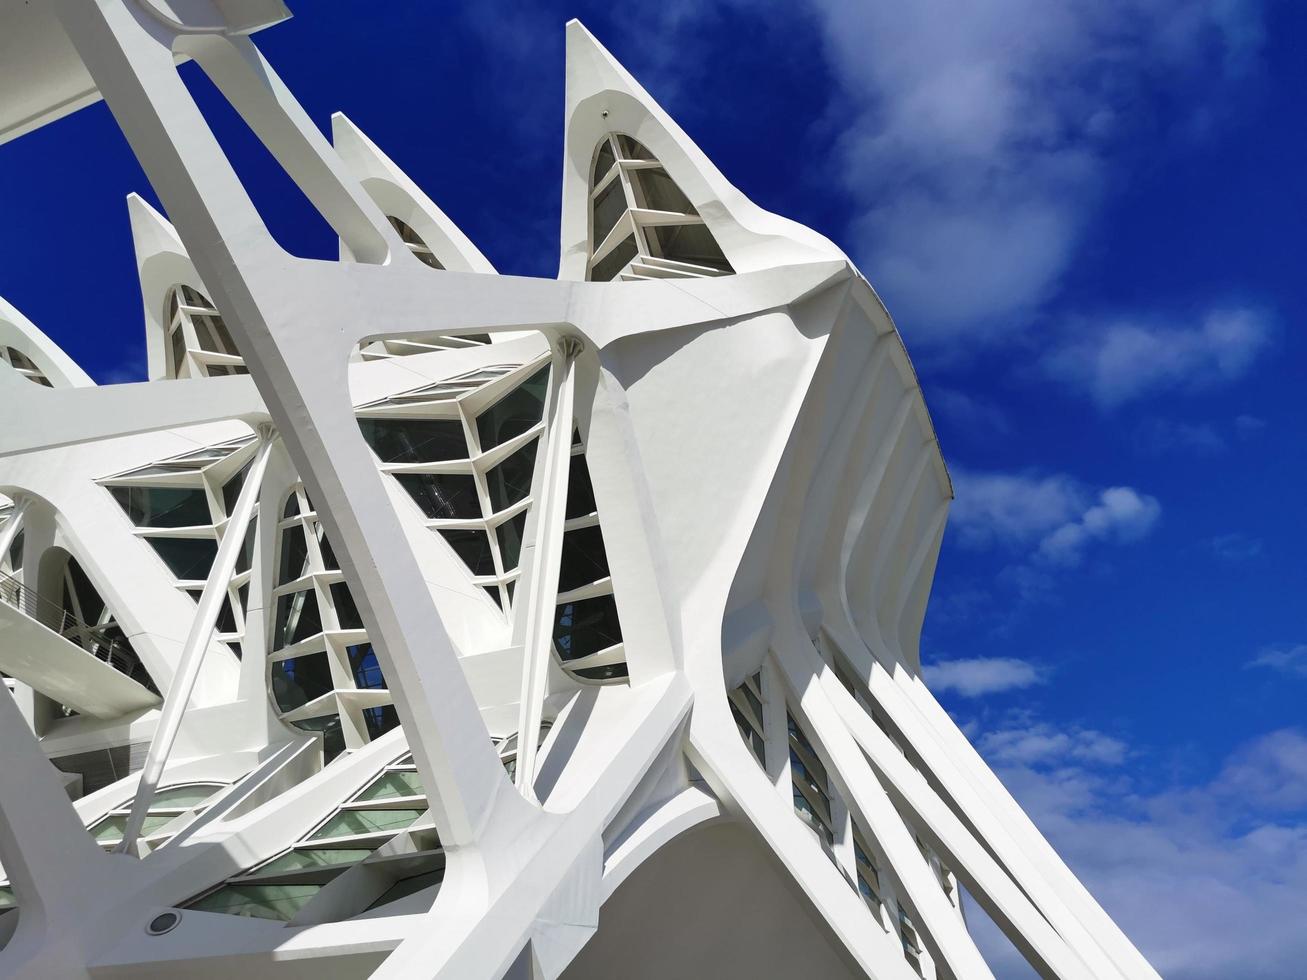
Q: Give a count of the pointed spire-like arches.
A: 4